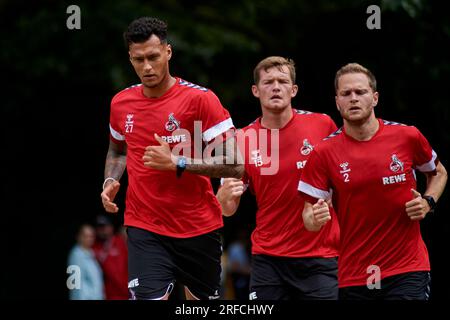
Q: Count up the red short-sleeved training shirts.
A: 3